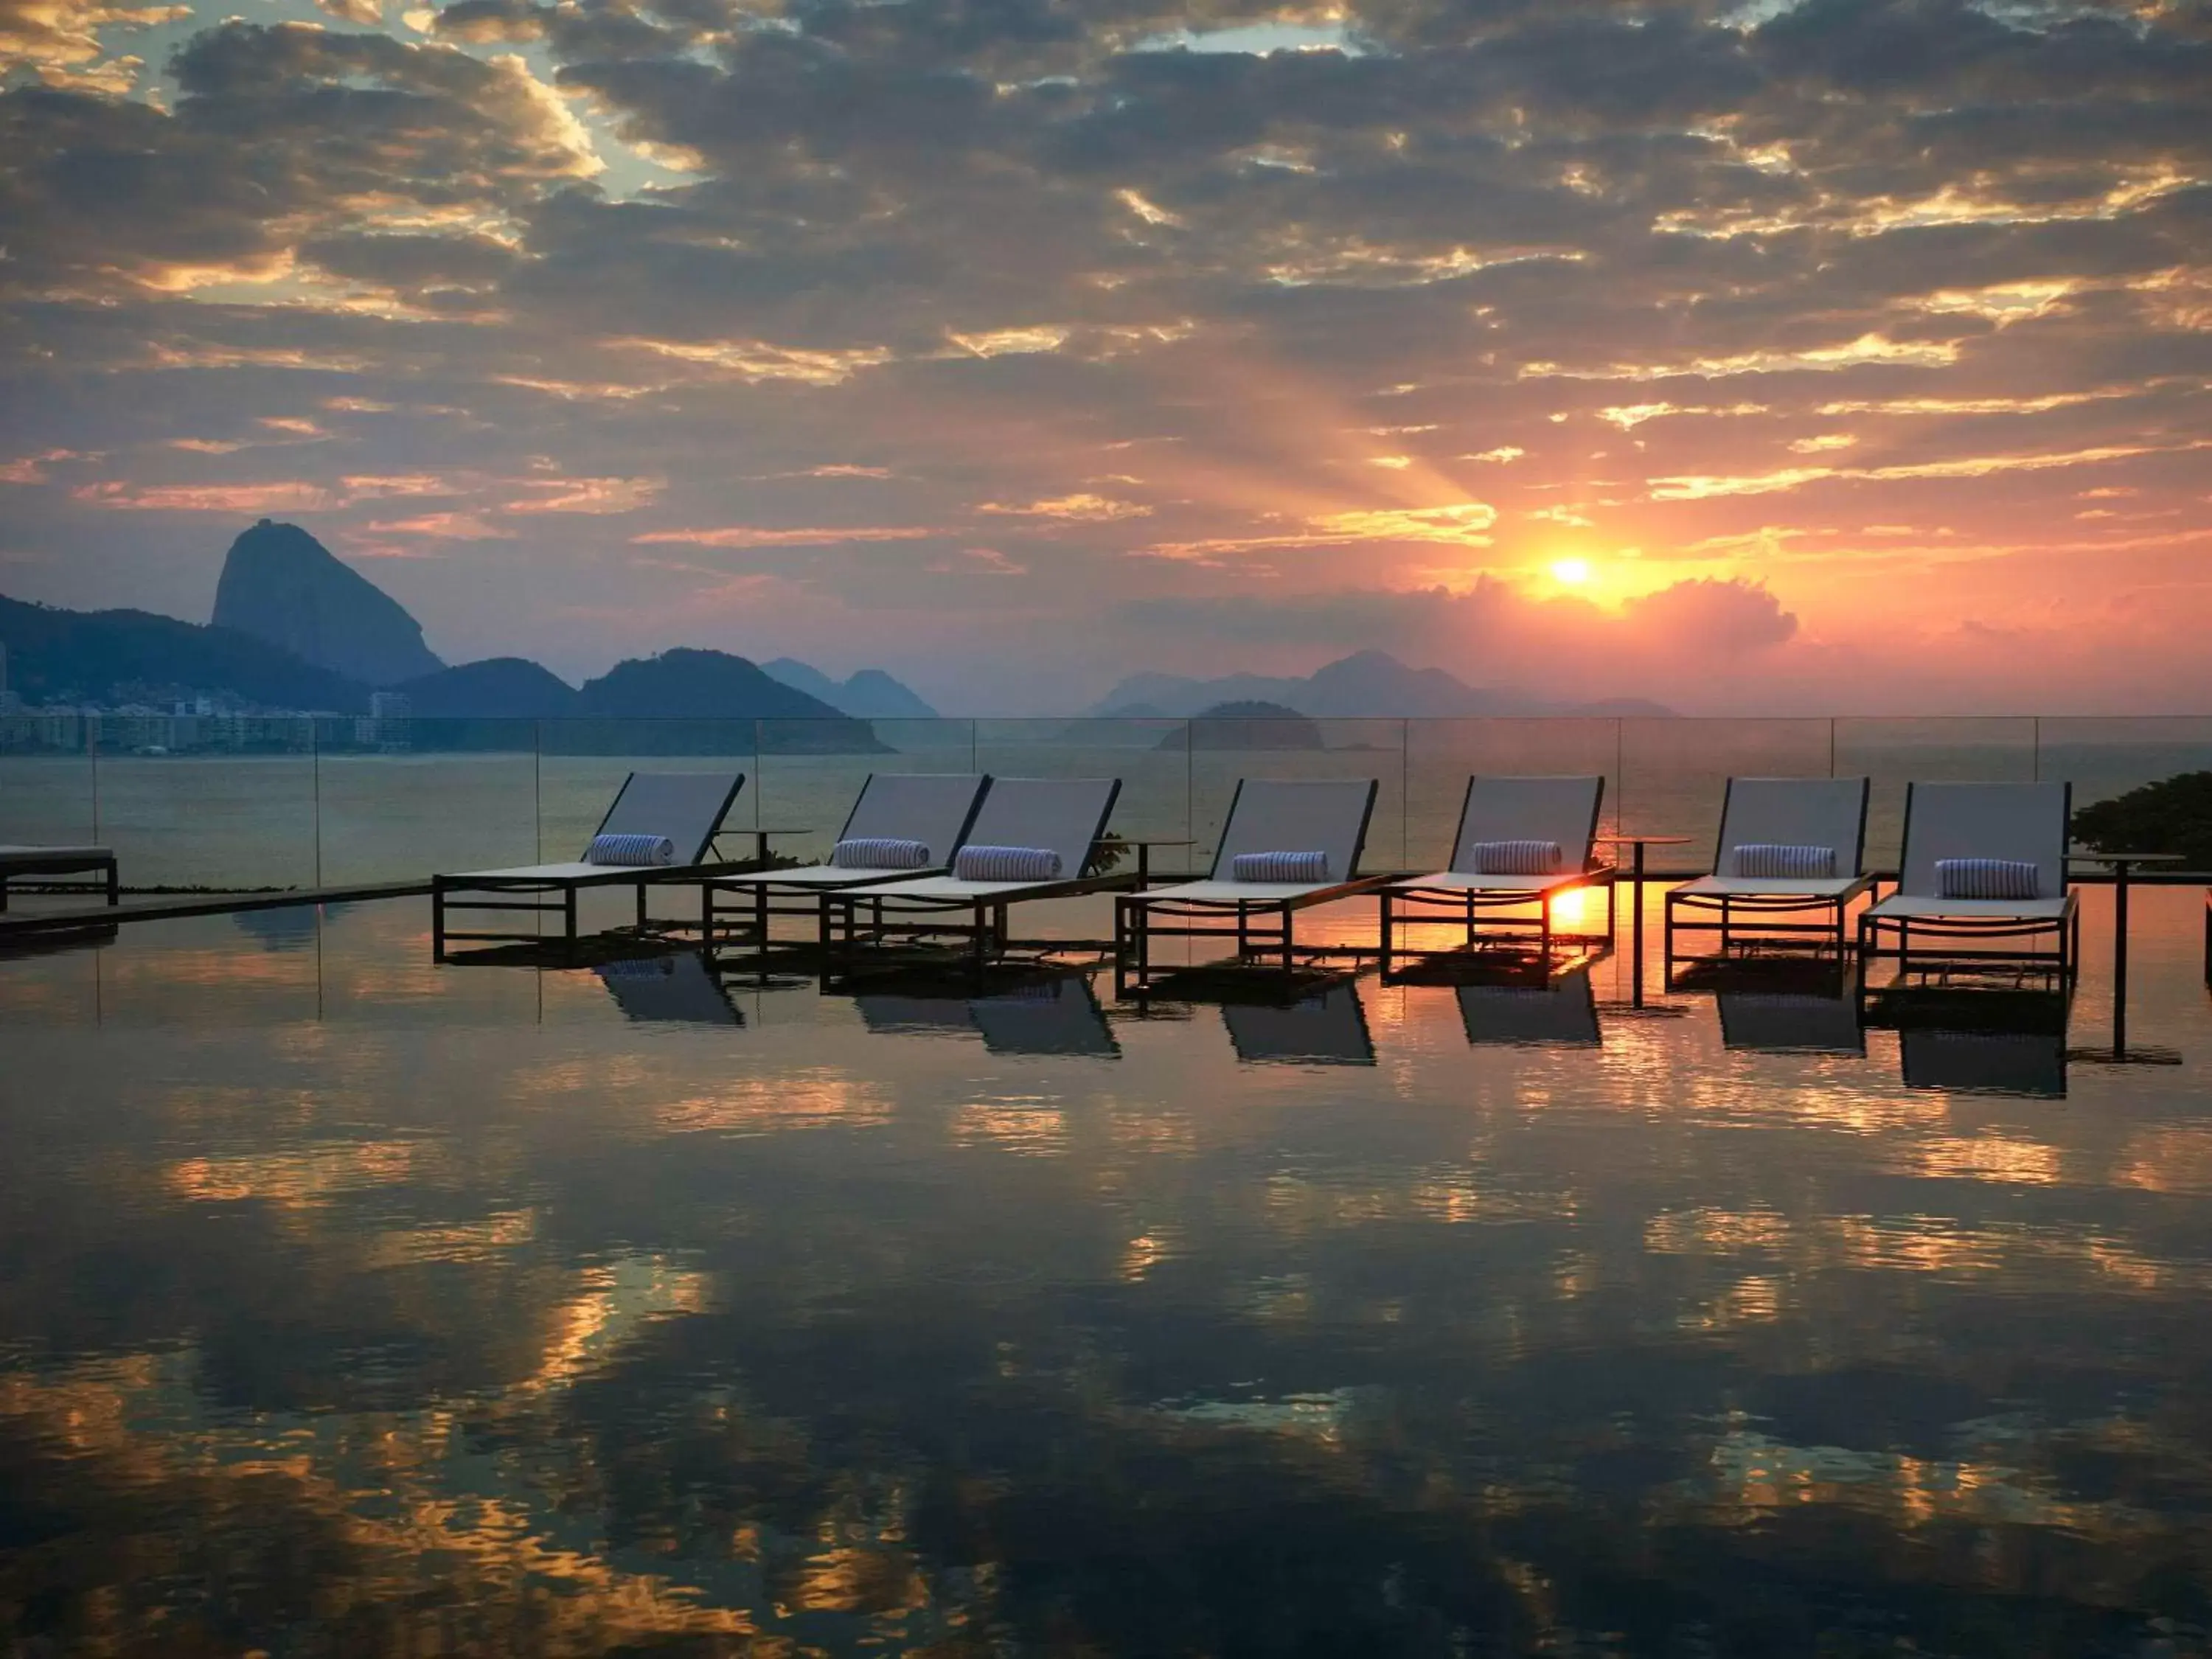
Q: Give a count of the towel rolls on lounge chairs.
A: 7